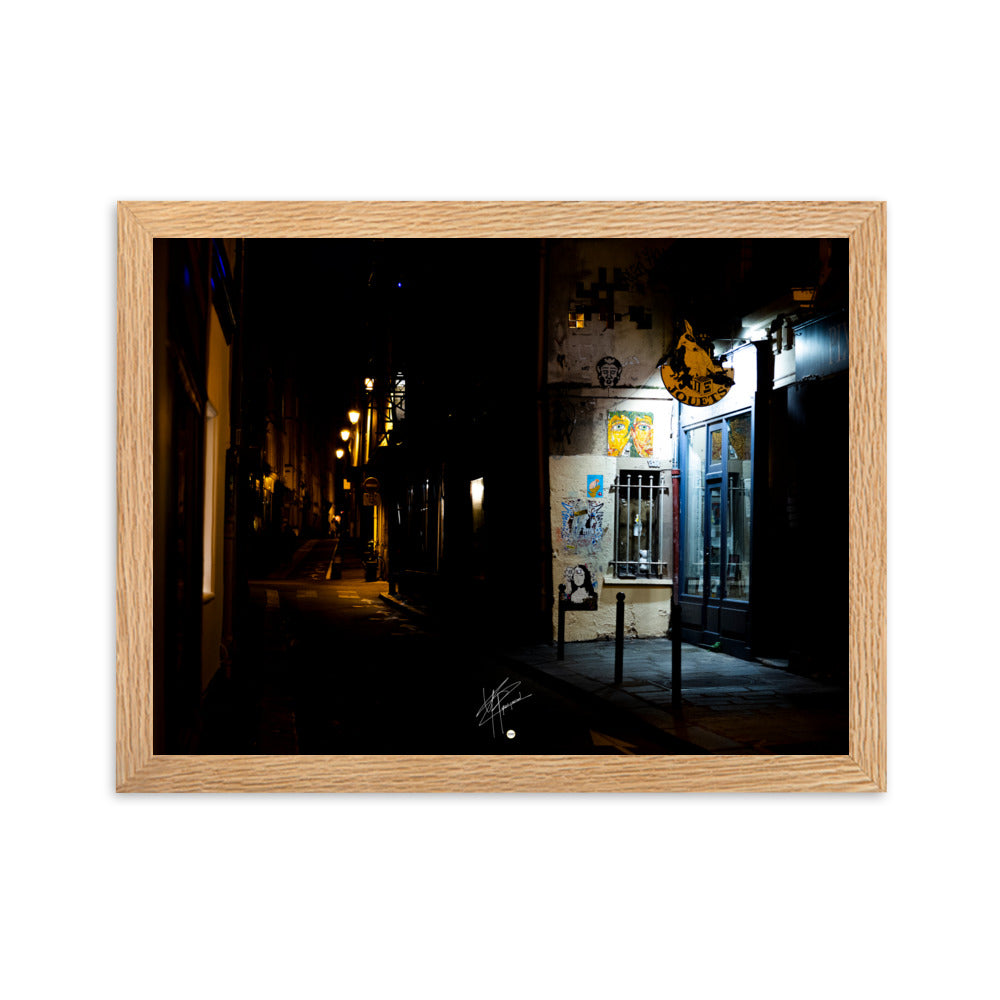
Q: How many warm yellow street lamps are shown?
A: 4